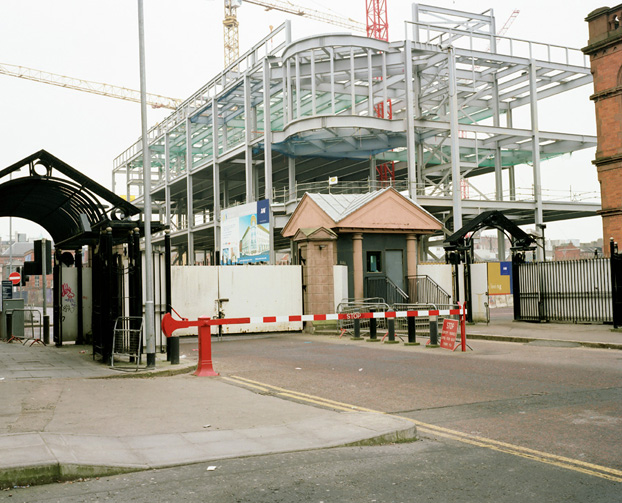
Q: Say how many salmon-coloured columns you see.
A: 2